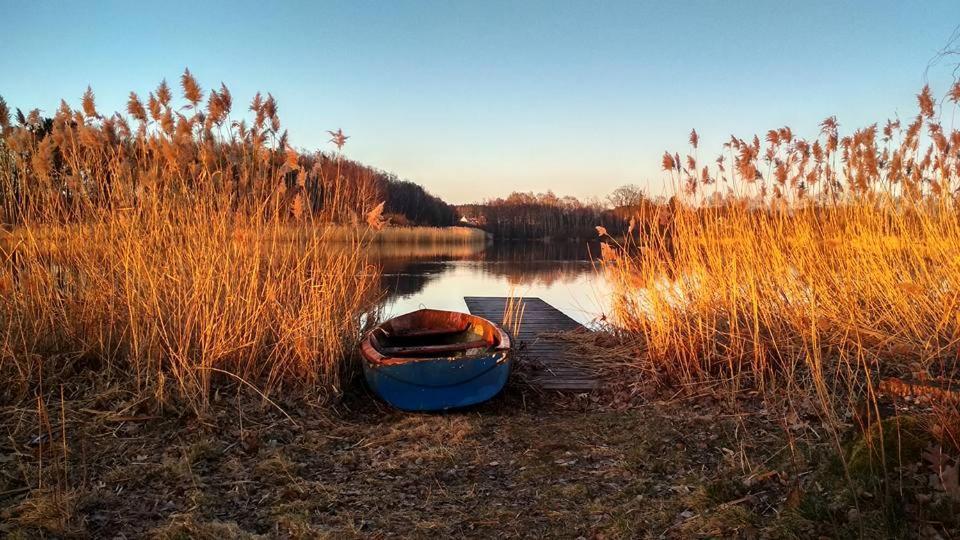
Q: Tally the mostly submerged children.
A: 0